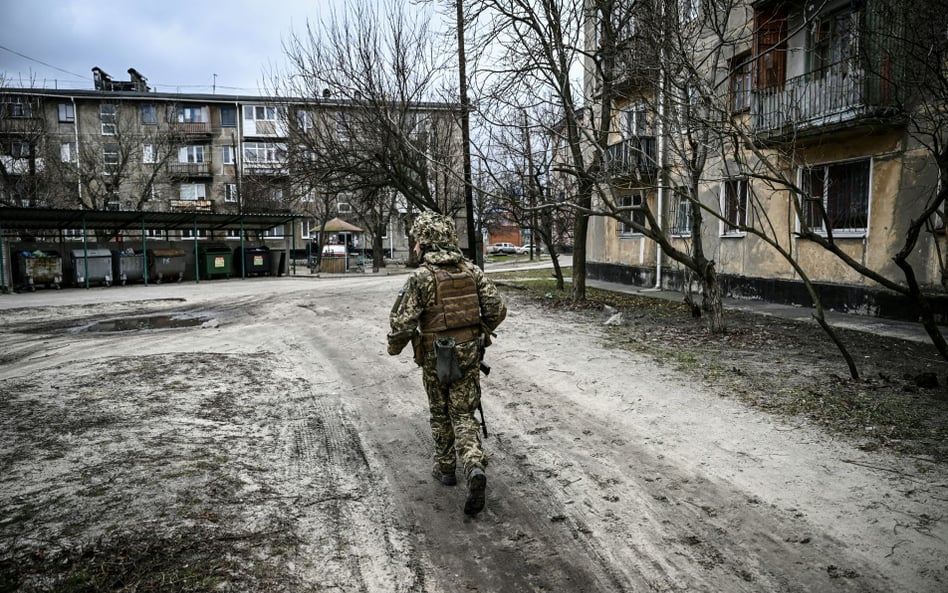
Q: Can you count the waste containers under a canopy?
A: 6